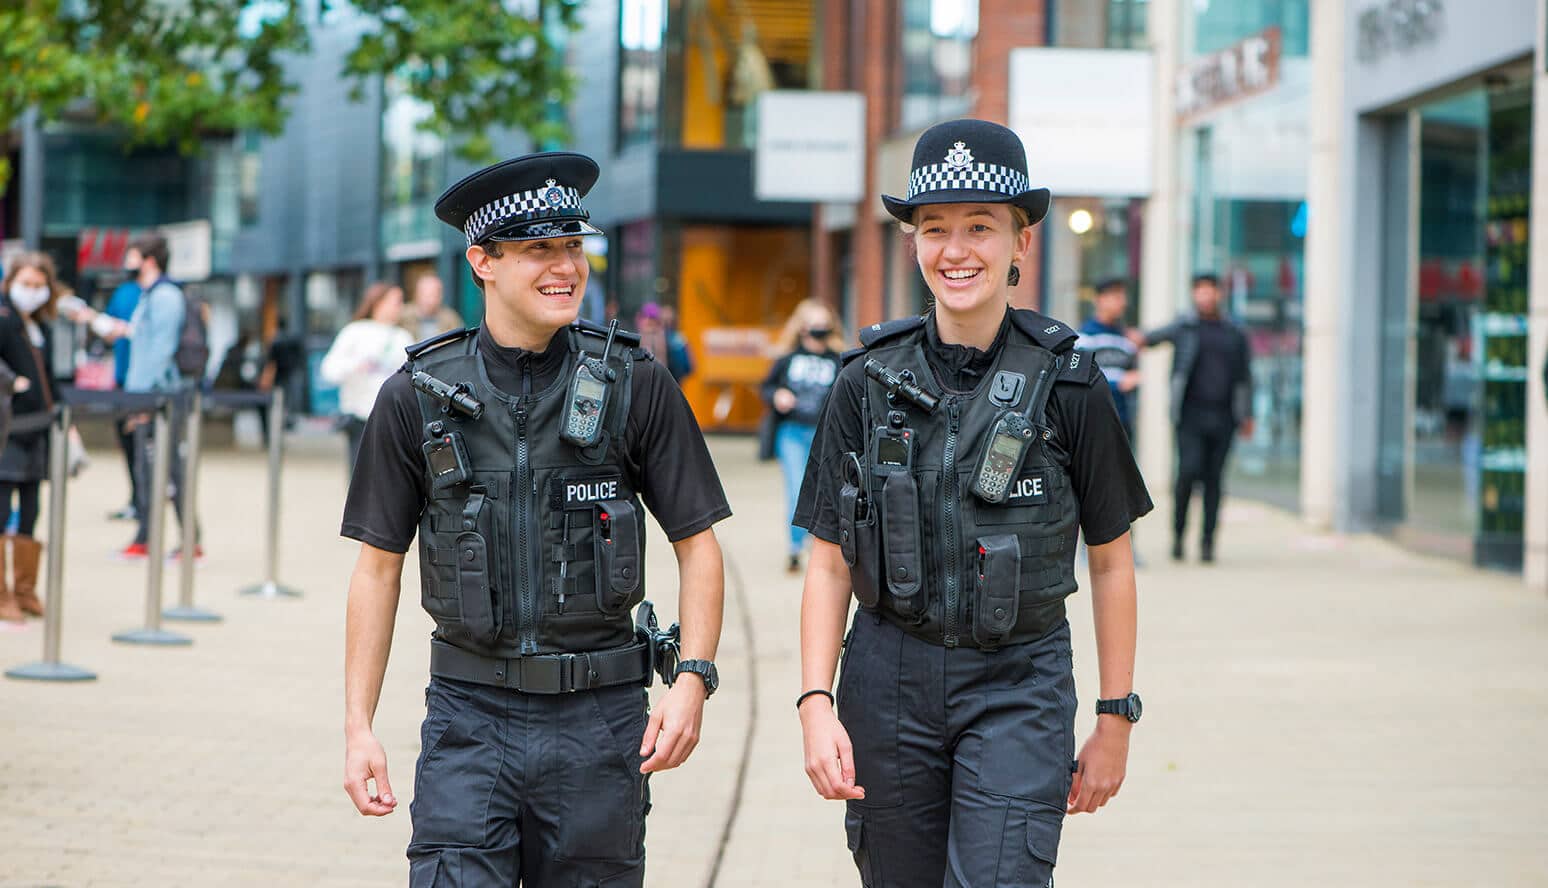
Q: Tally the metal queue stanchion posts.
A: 4